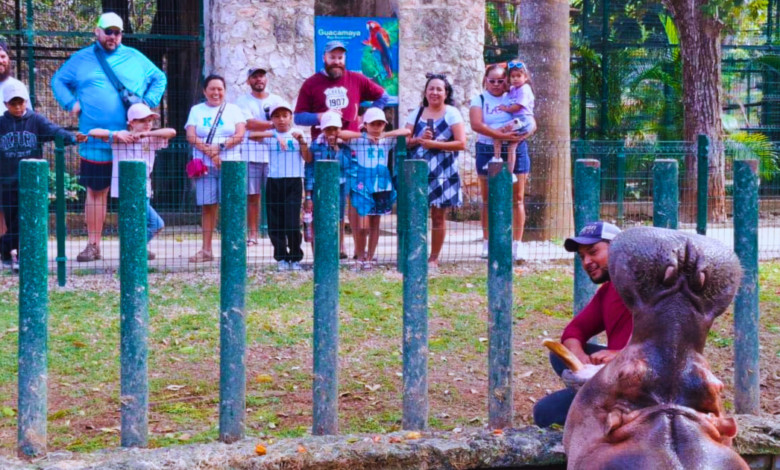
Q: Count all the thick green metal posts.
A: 9